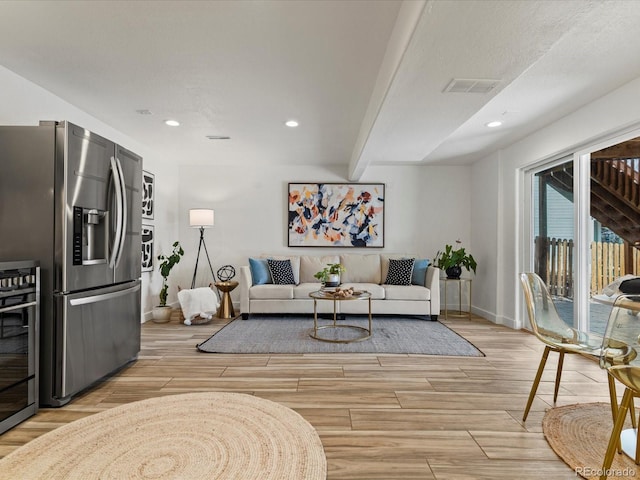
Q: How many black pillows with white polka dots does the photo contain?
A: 2